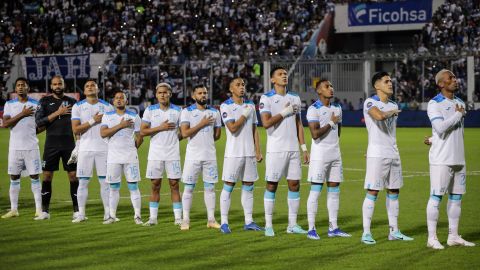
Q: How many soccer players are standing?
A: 11